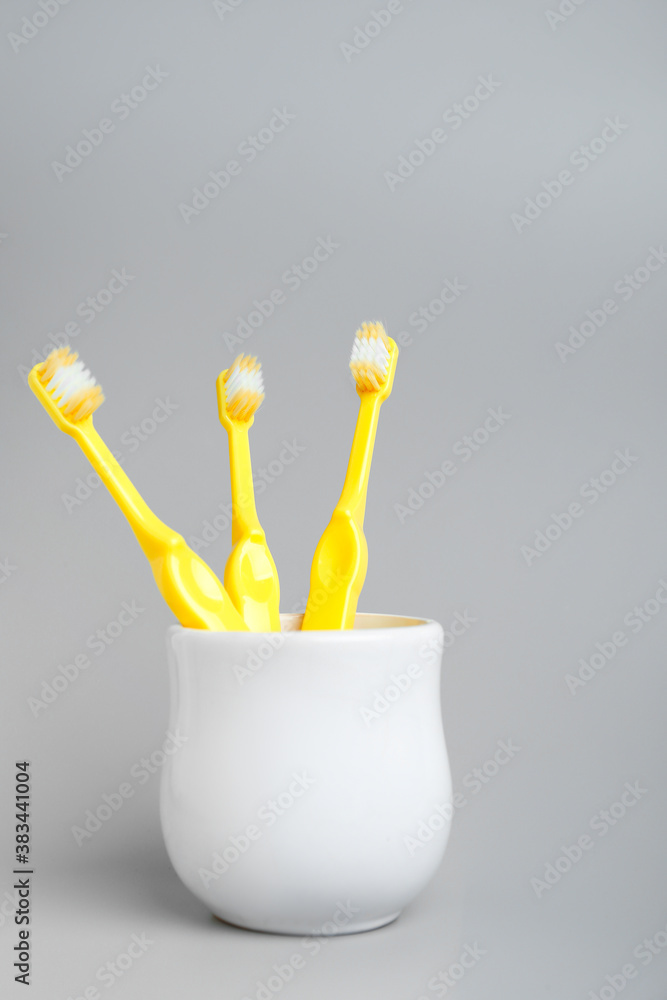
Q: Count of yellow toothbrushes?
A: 3